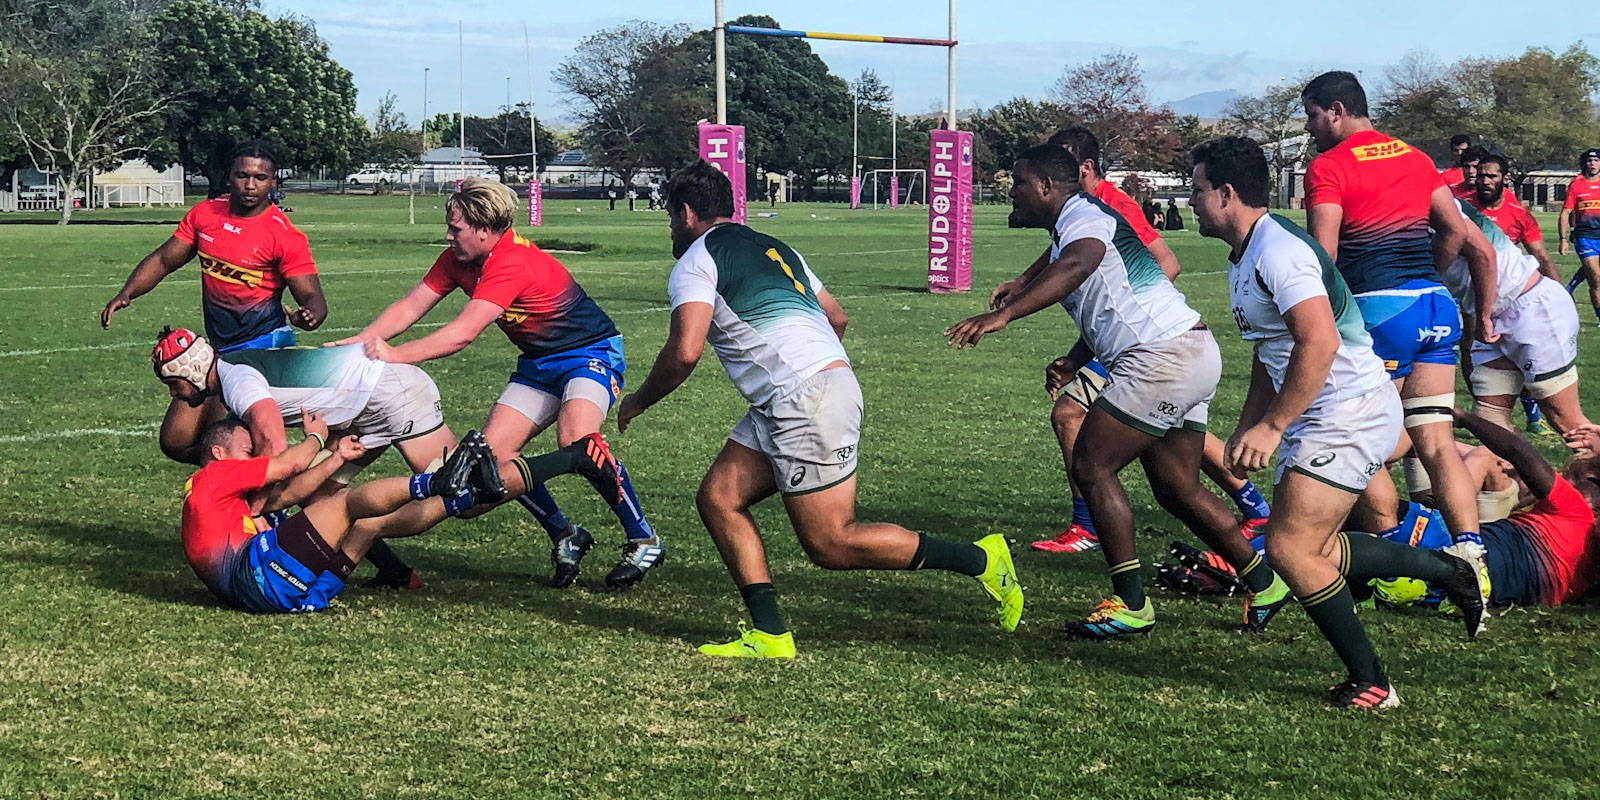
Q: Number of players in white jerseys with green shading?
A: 5